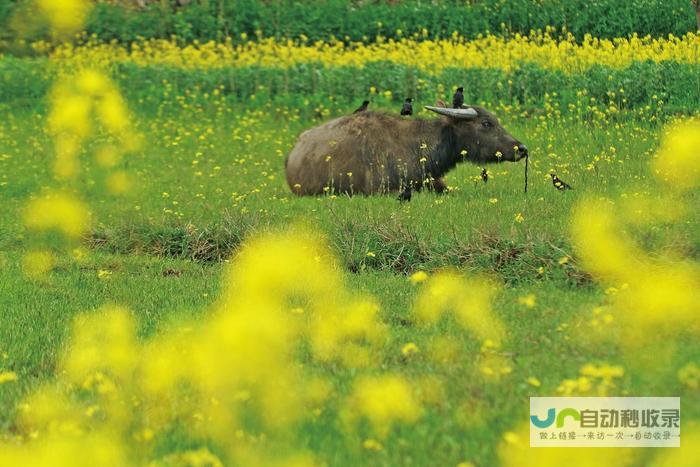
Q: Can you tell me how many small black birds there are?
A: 6